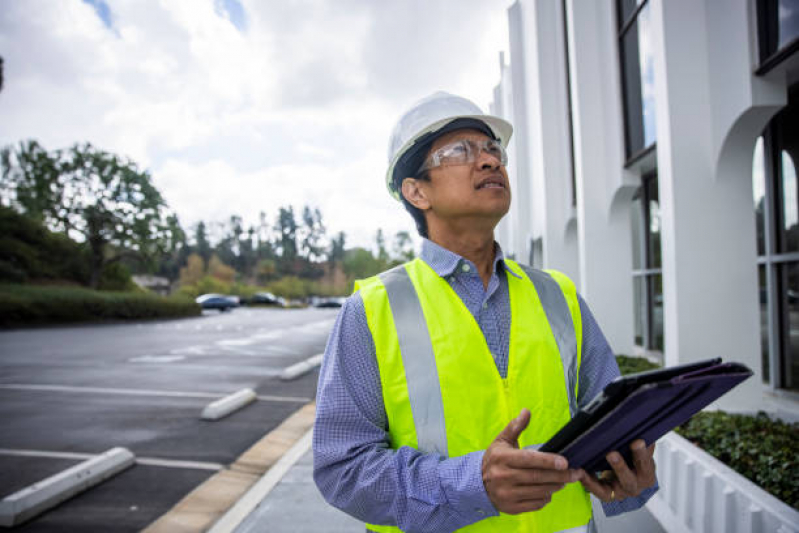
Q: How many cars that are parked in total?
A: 3